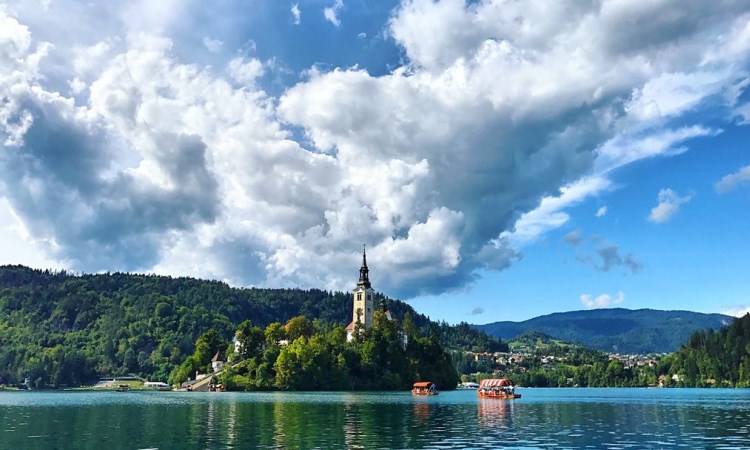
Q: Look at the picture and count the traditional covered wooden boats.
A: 2